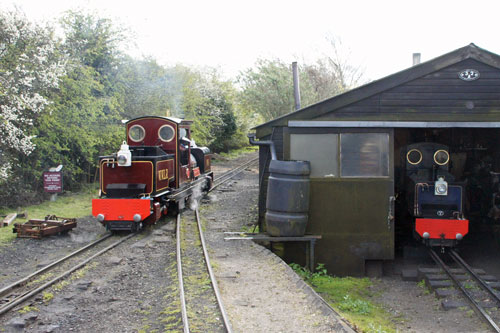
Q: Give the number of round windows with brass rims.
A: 4